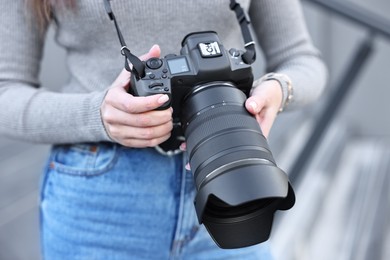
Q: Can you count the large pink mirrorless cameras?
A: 0